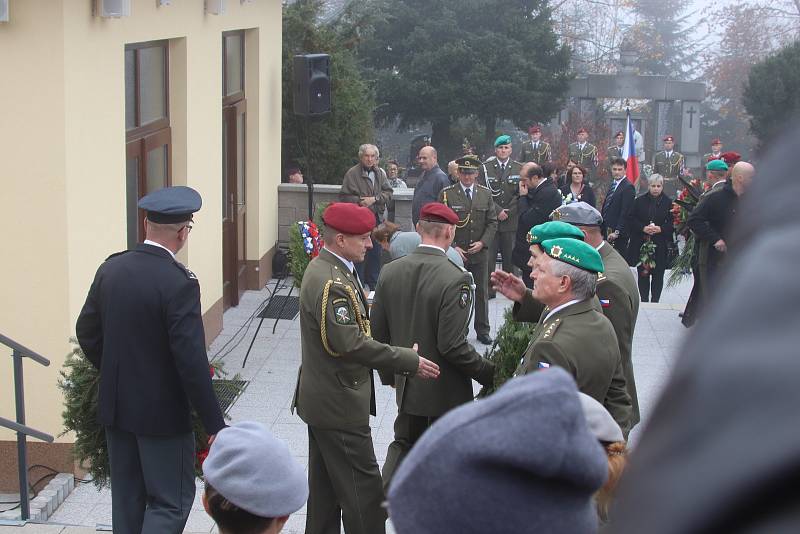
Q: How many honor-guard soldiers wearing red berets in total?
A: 5